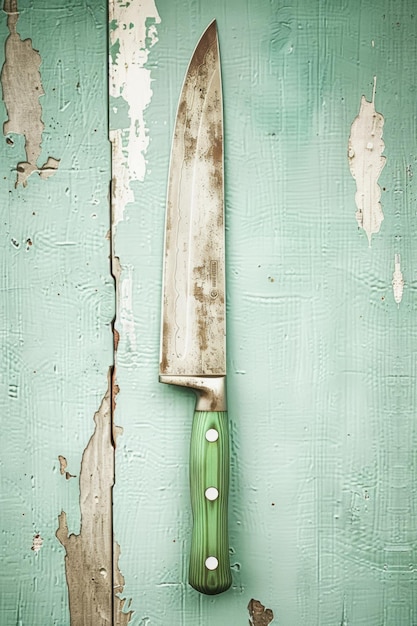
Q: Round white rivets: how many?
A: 3